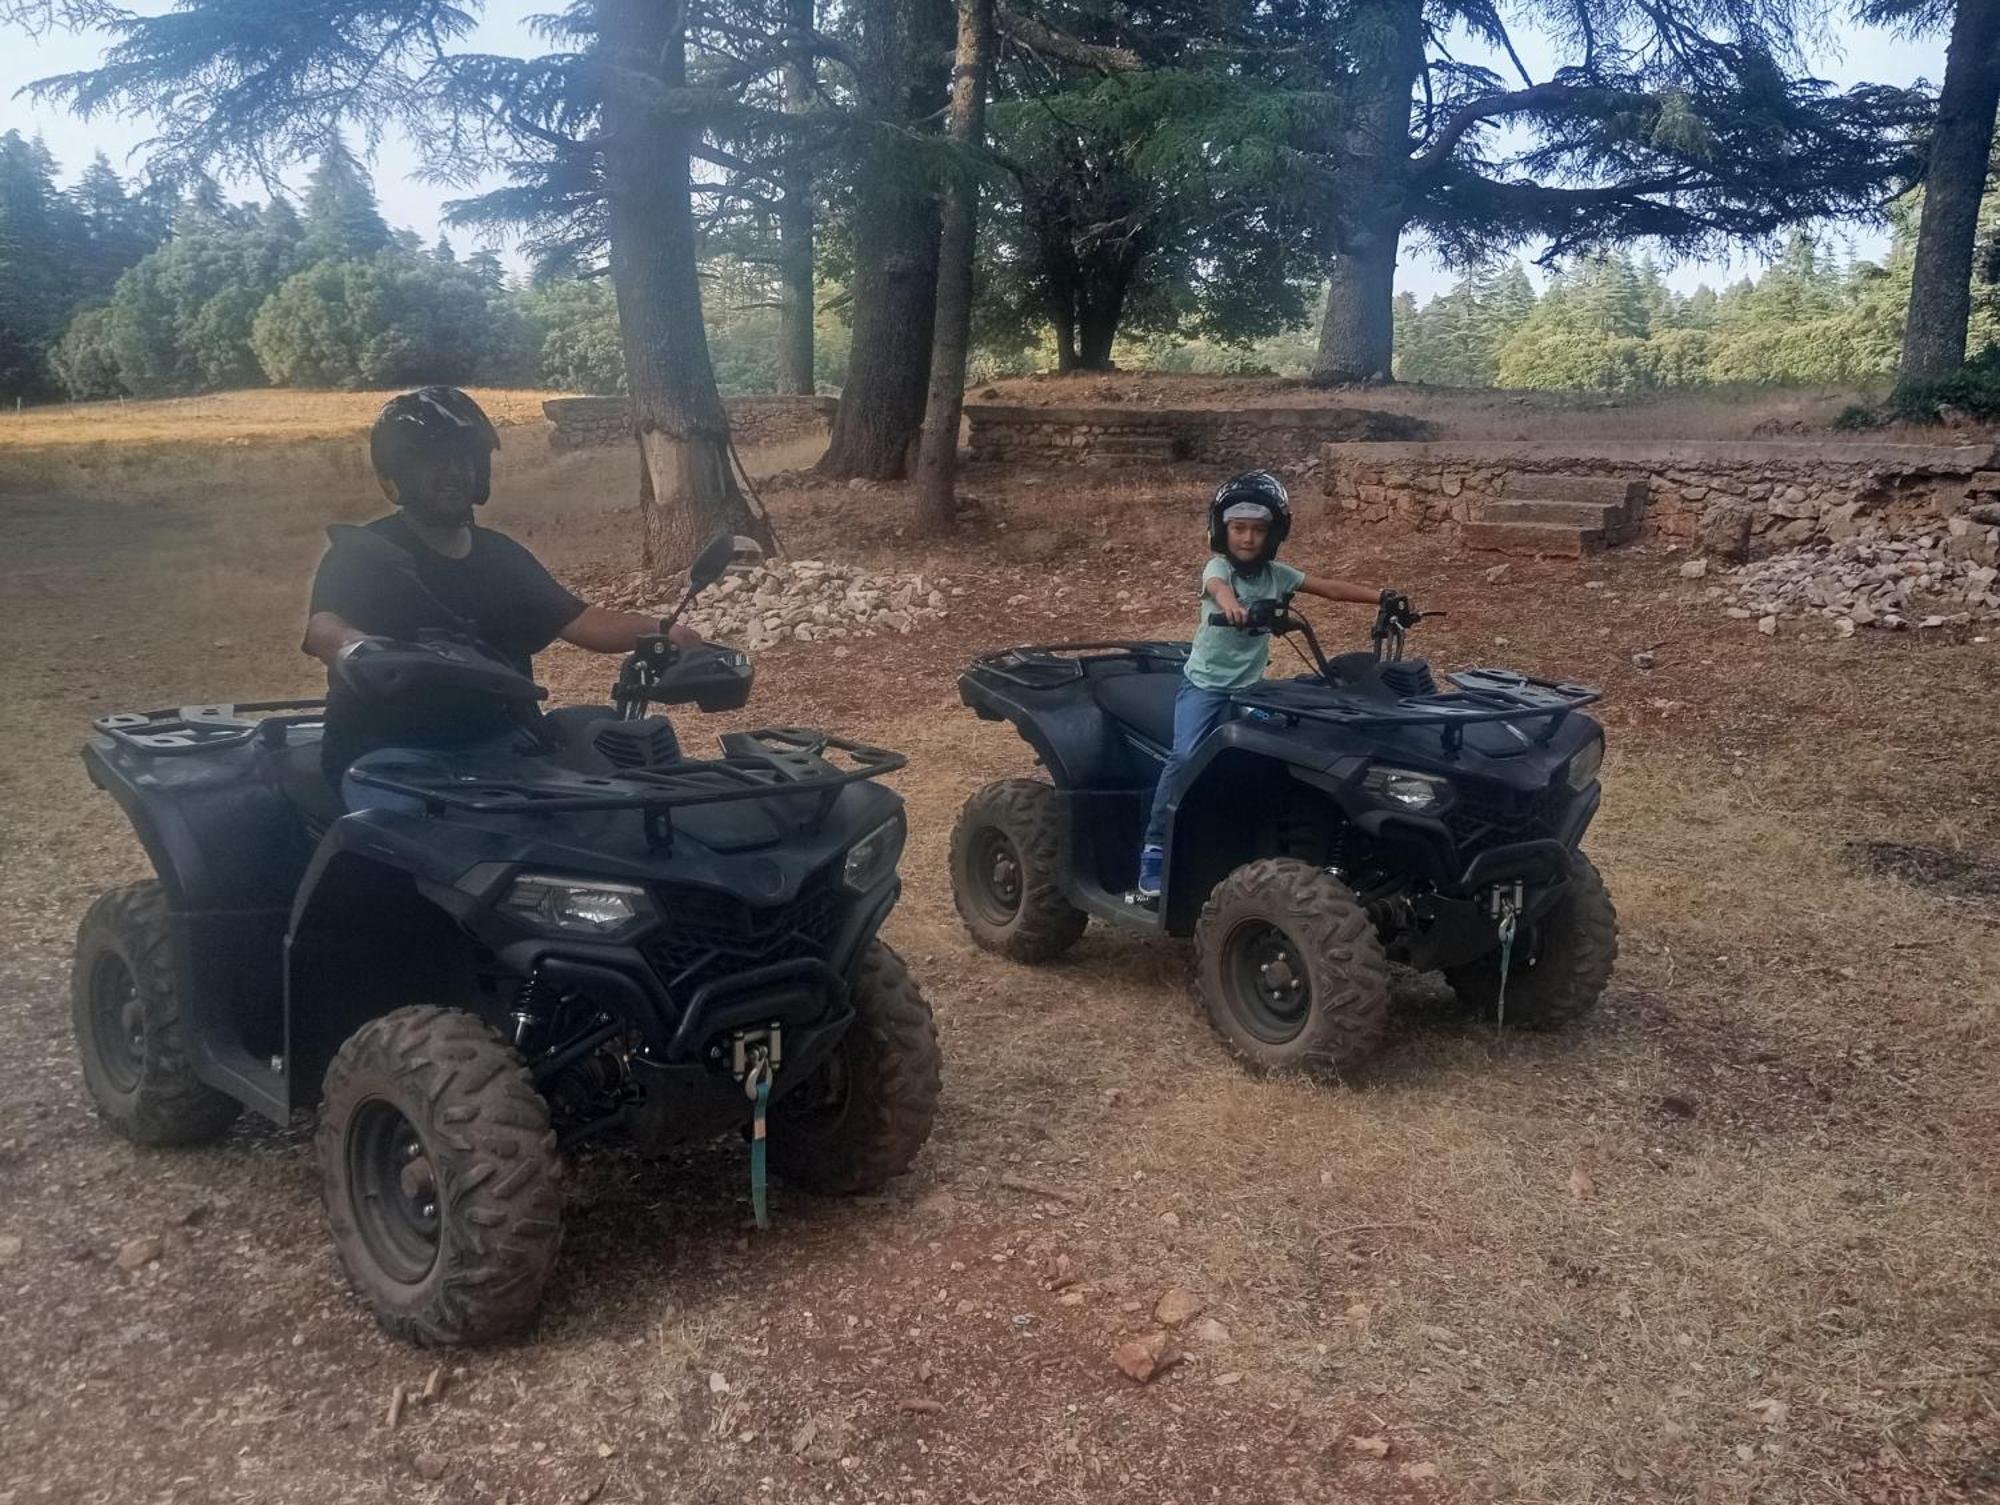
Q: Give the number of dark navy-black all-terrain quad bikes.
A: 2